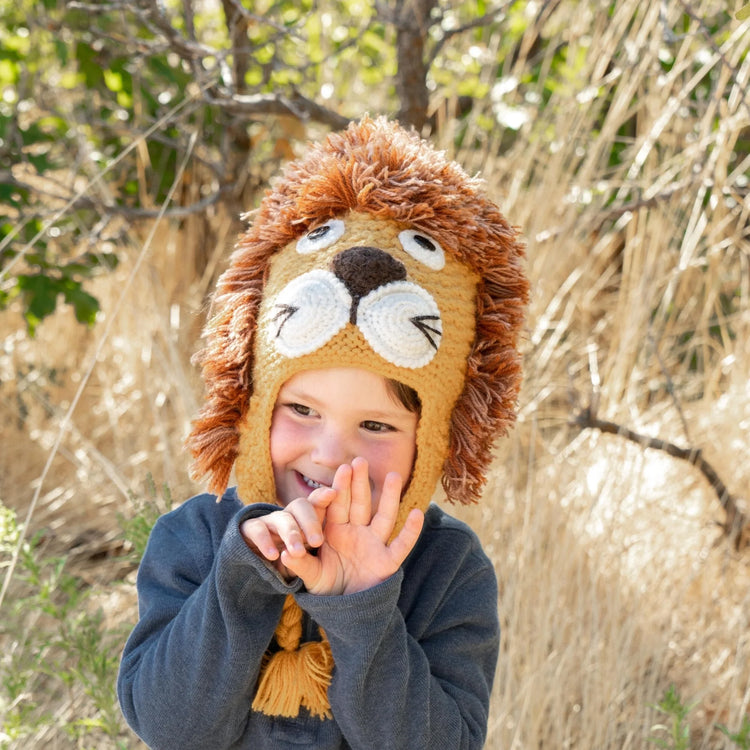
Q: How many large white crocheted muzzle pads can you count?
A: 2